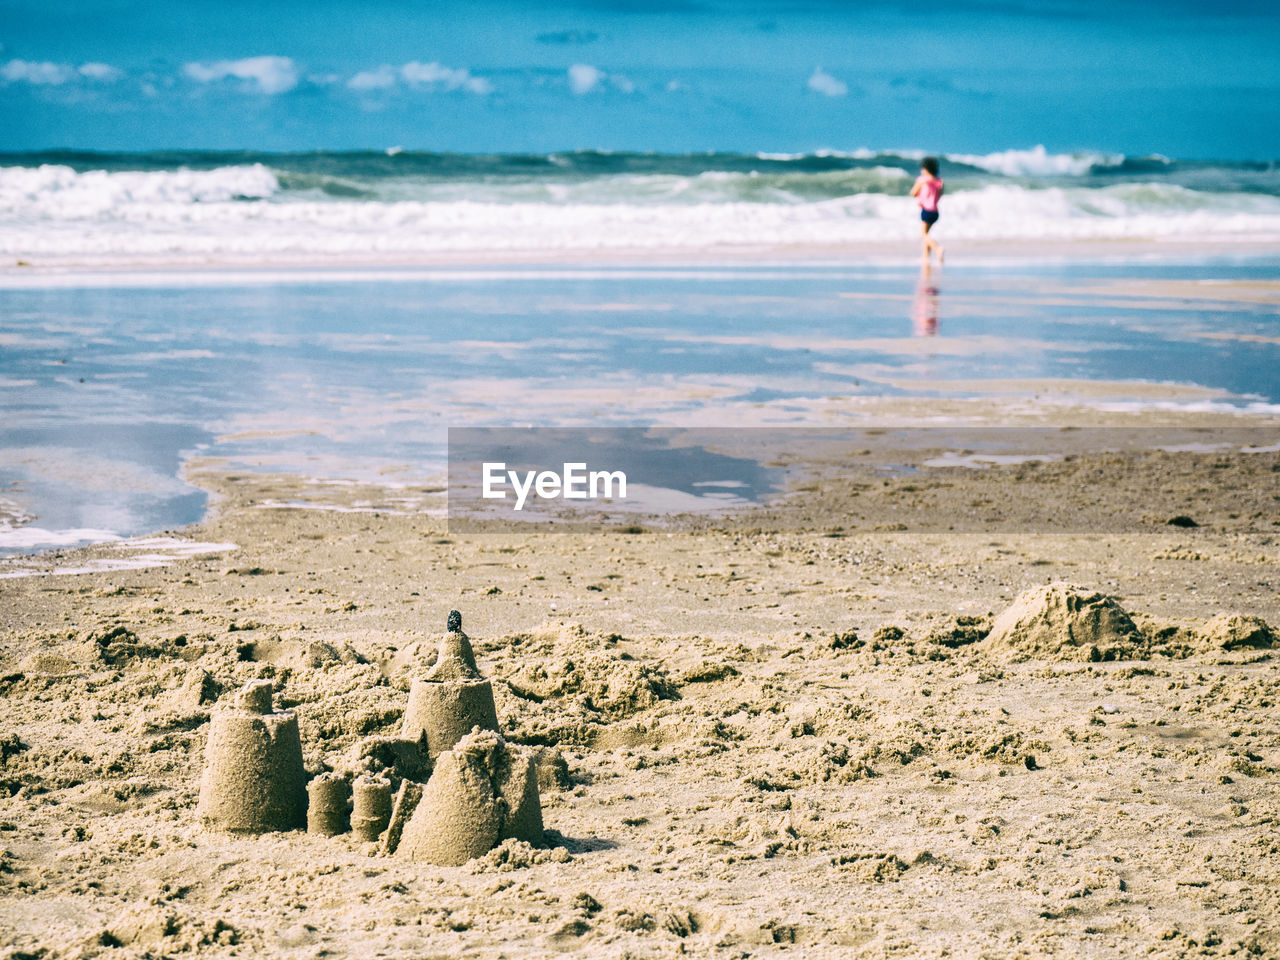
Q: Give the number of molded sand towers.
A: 5